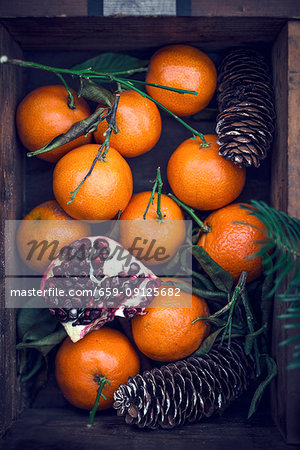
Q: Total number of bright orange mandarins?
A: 10